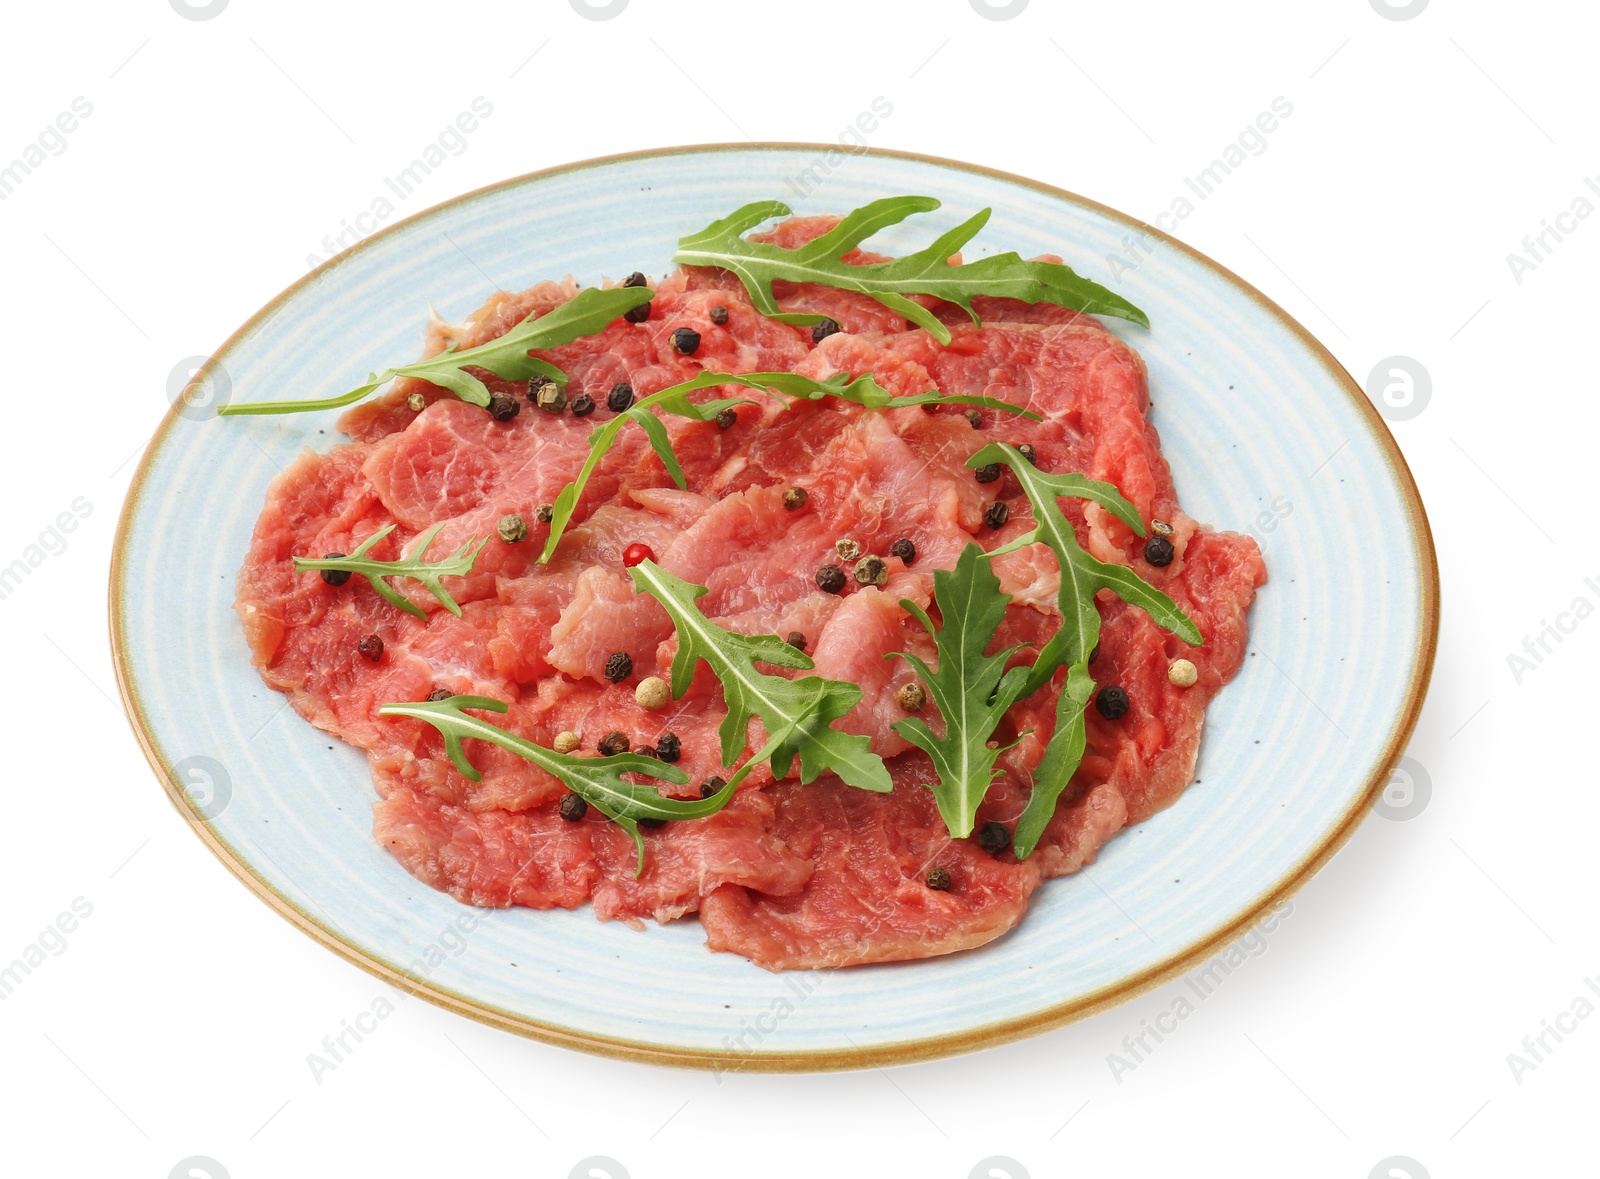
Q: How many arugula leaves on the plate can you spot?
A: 8